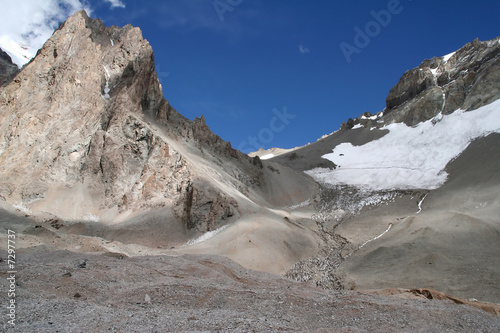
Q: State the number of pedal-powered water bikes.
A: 0